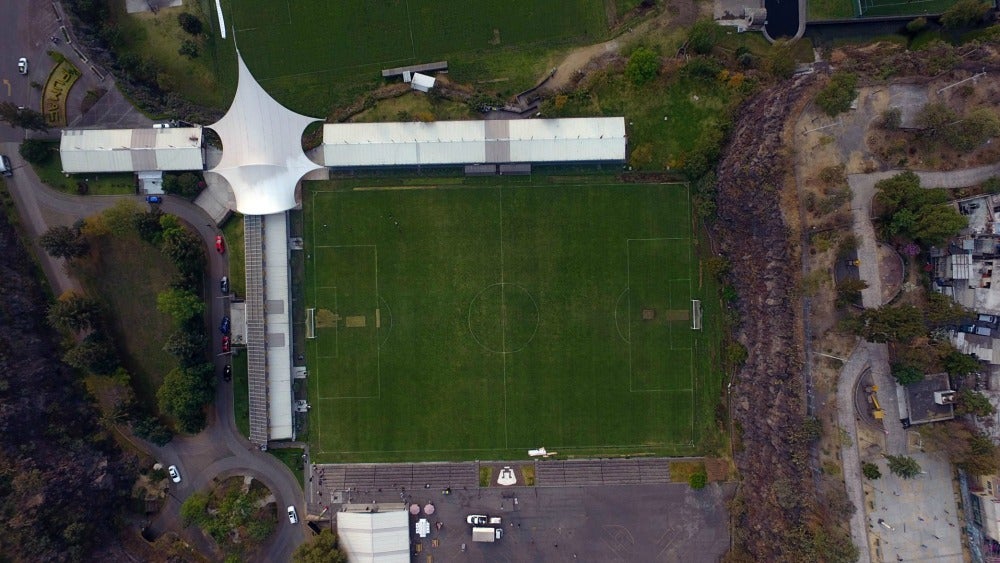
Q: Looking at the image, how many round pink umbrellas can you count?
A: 2